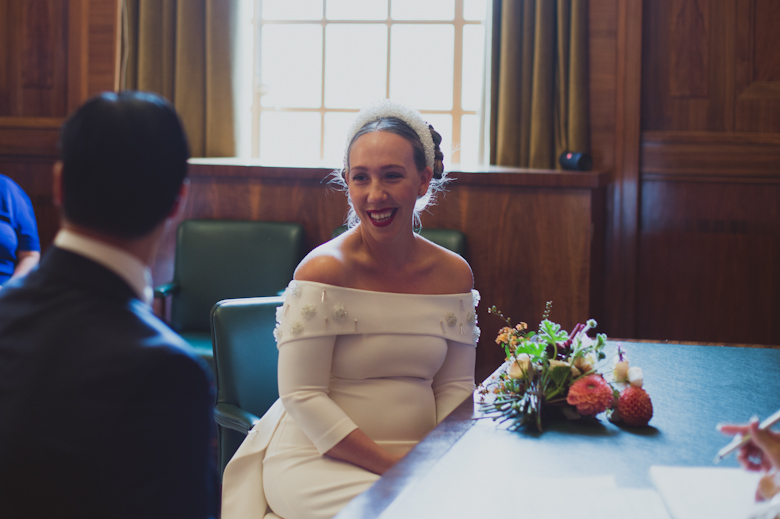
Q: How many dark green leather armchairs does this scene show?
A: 3